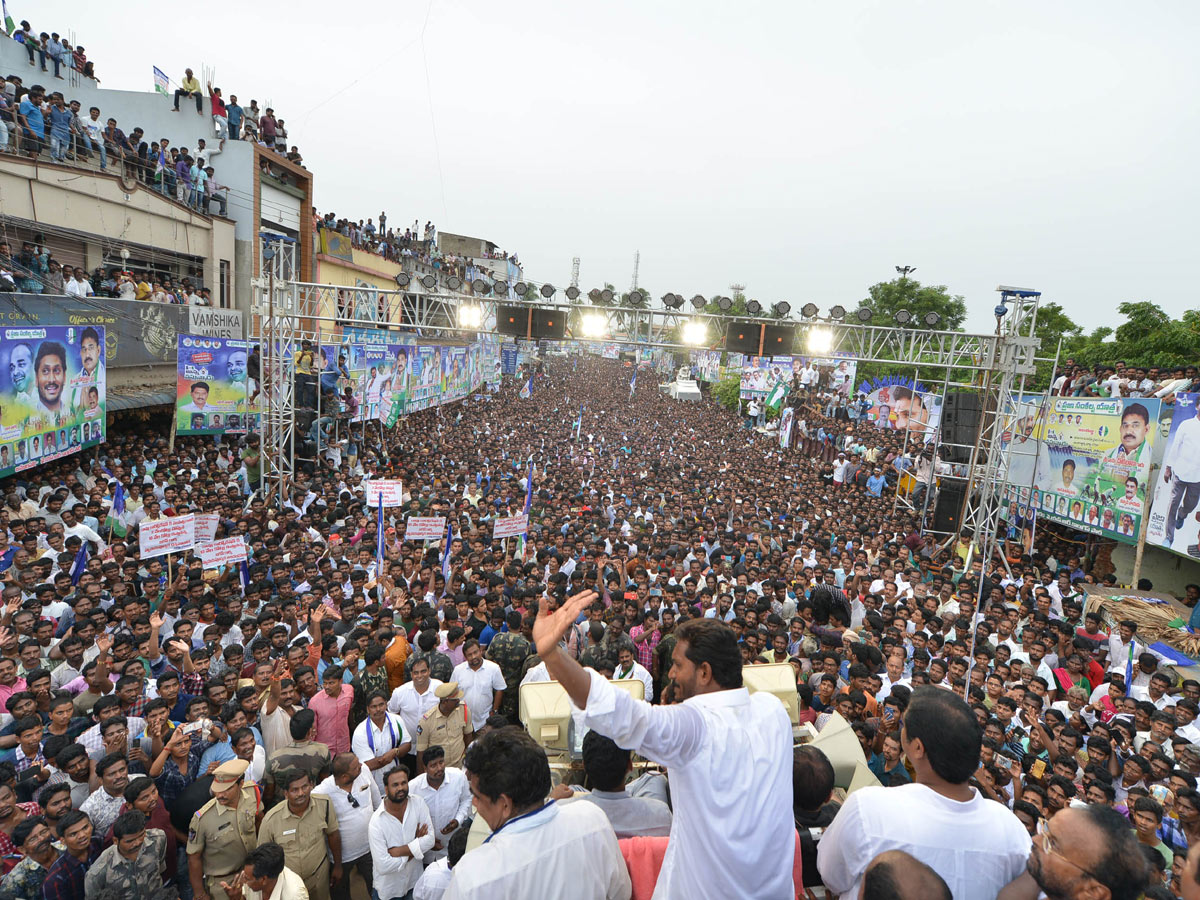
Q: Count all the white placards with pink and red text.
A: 6